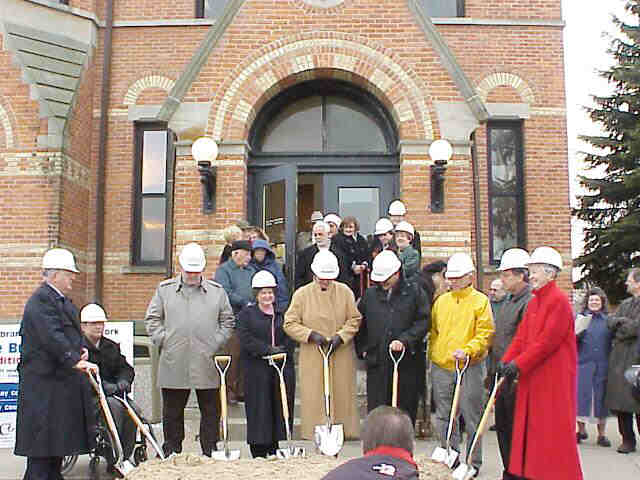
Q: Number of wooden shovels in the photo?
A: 8